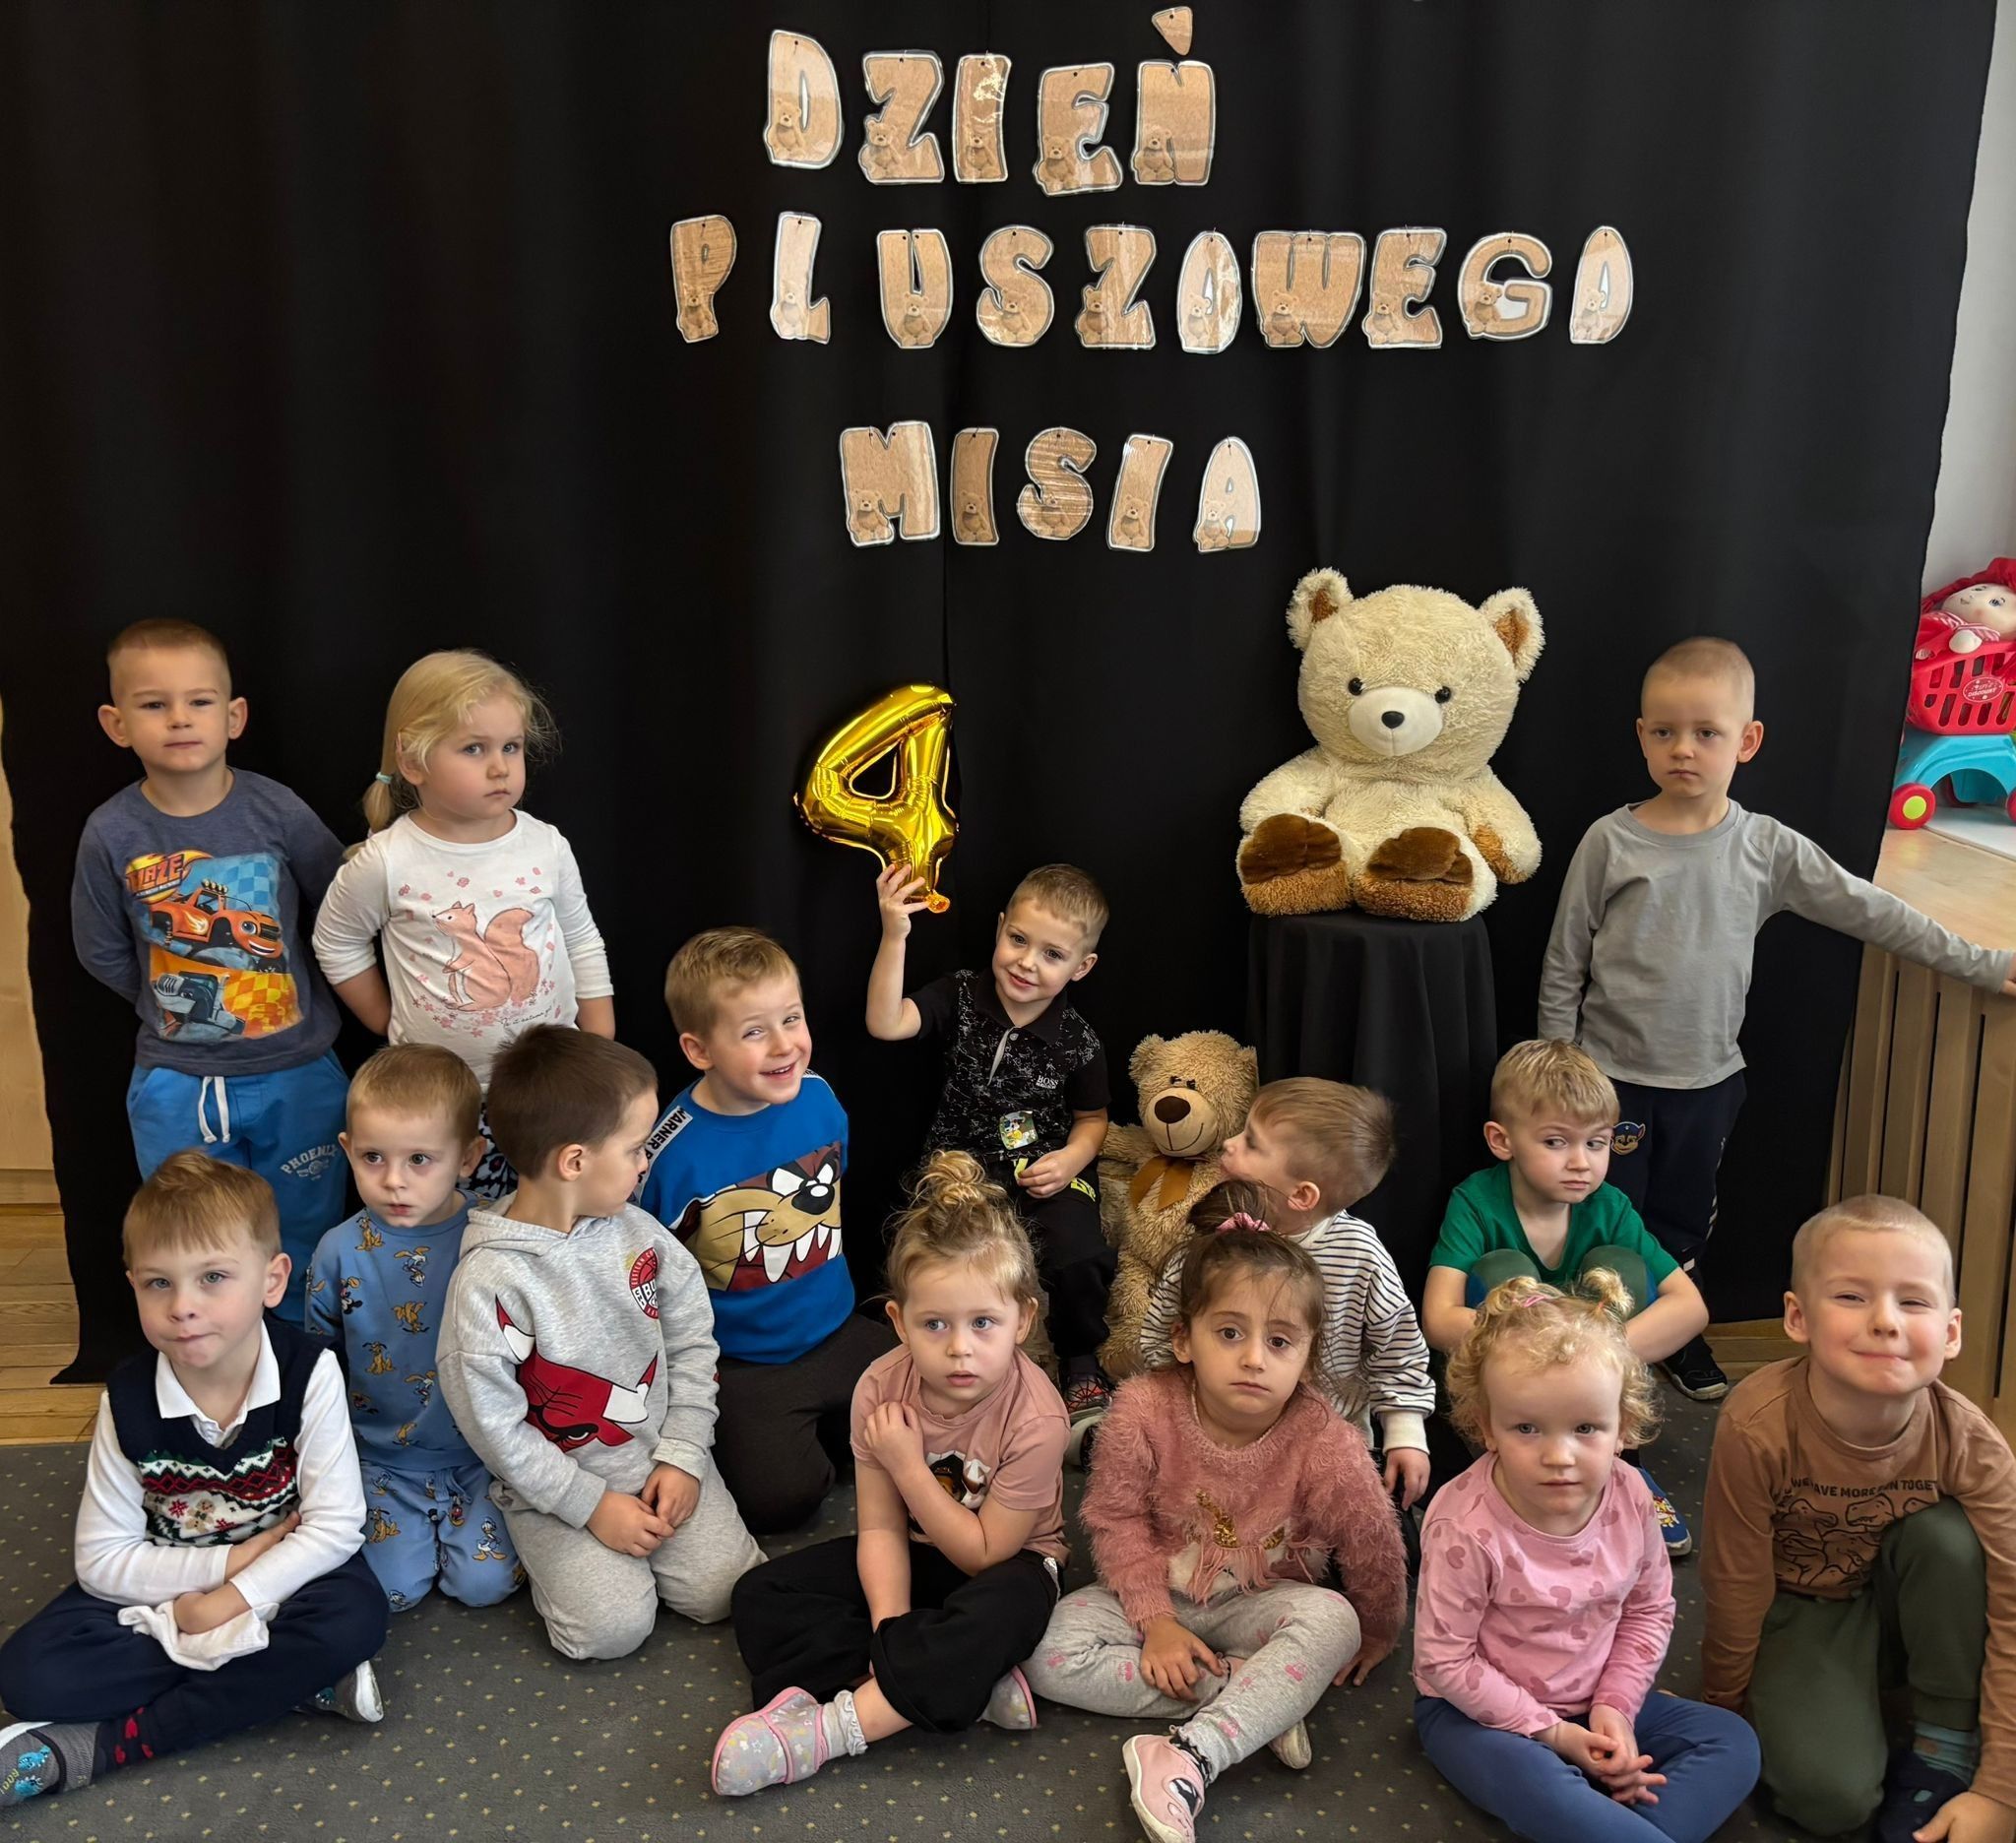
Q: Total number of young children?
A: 14